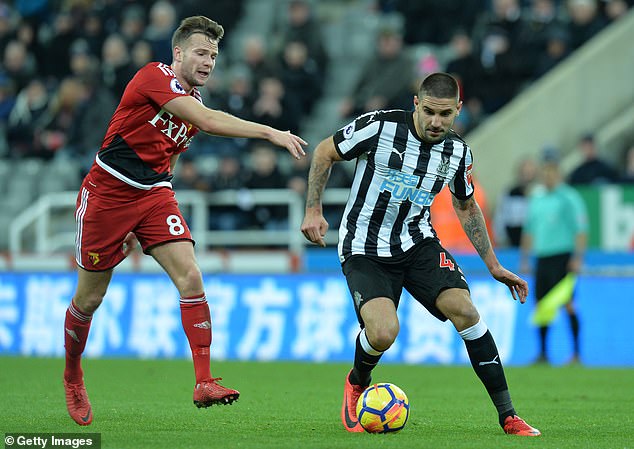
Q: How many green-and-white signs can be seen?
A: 1